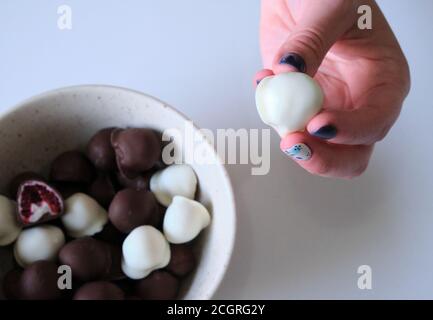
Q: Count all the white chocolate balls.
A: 7